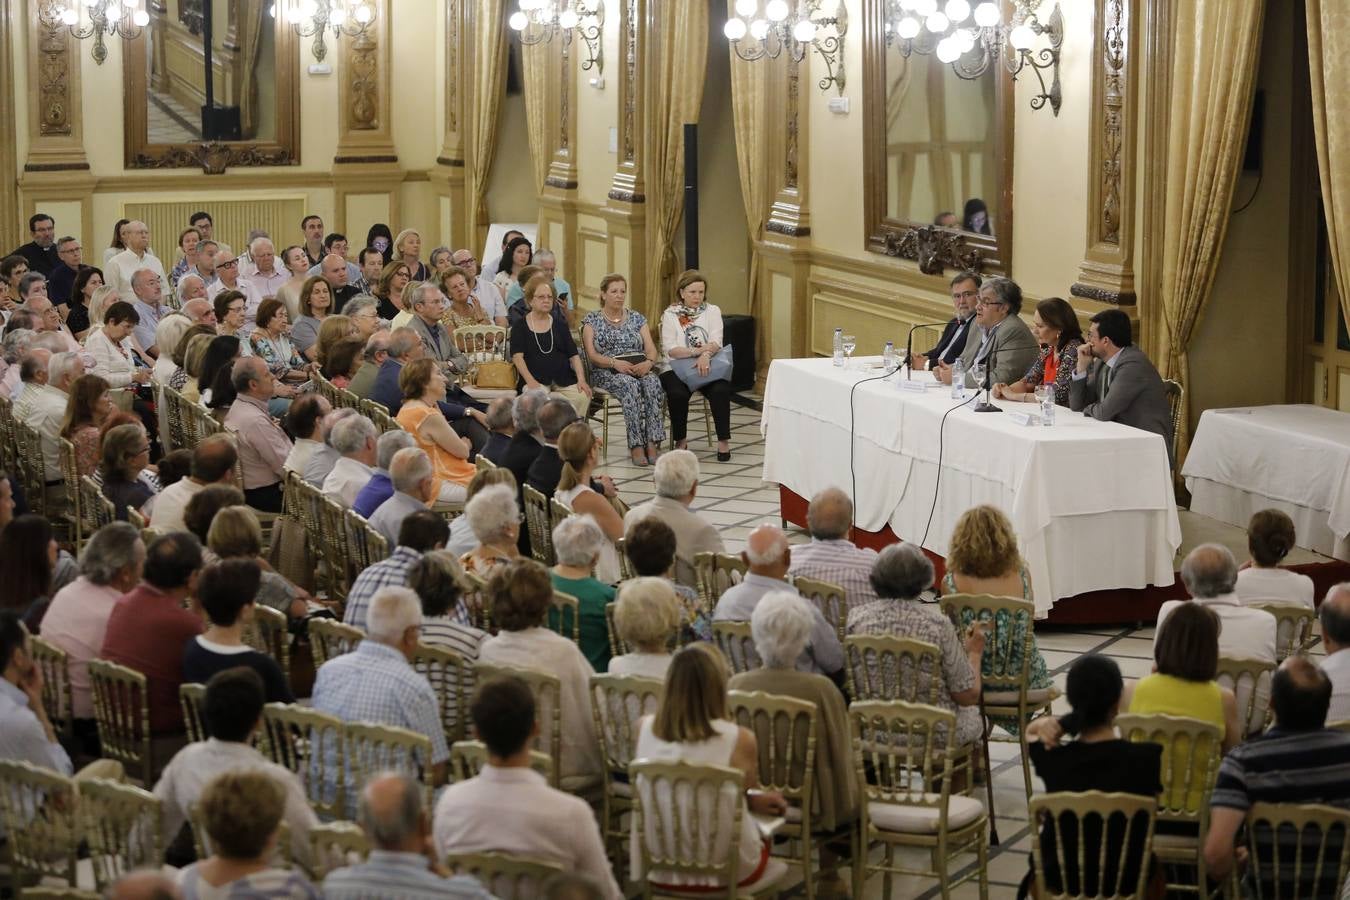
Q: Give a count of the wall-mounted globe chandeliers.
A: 5